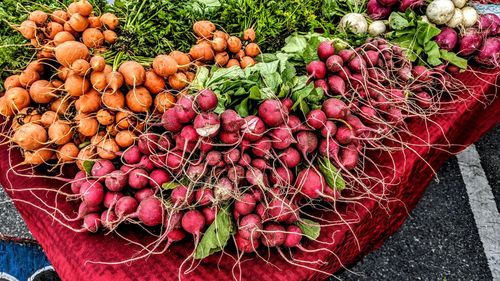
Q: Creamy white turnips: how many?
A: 6